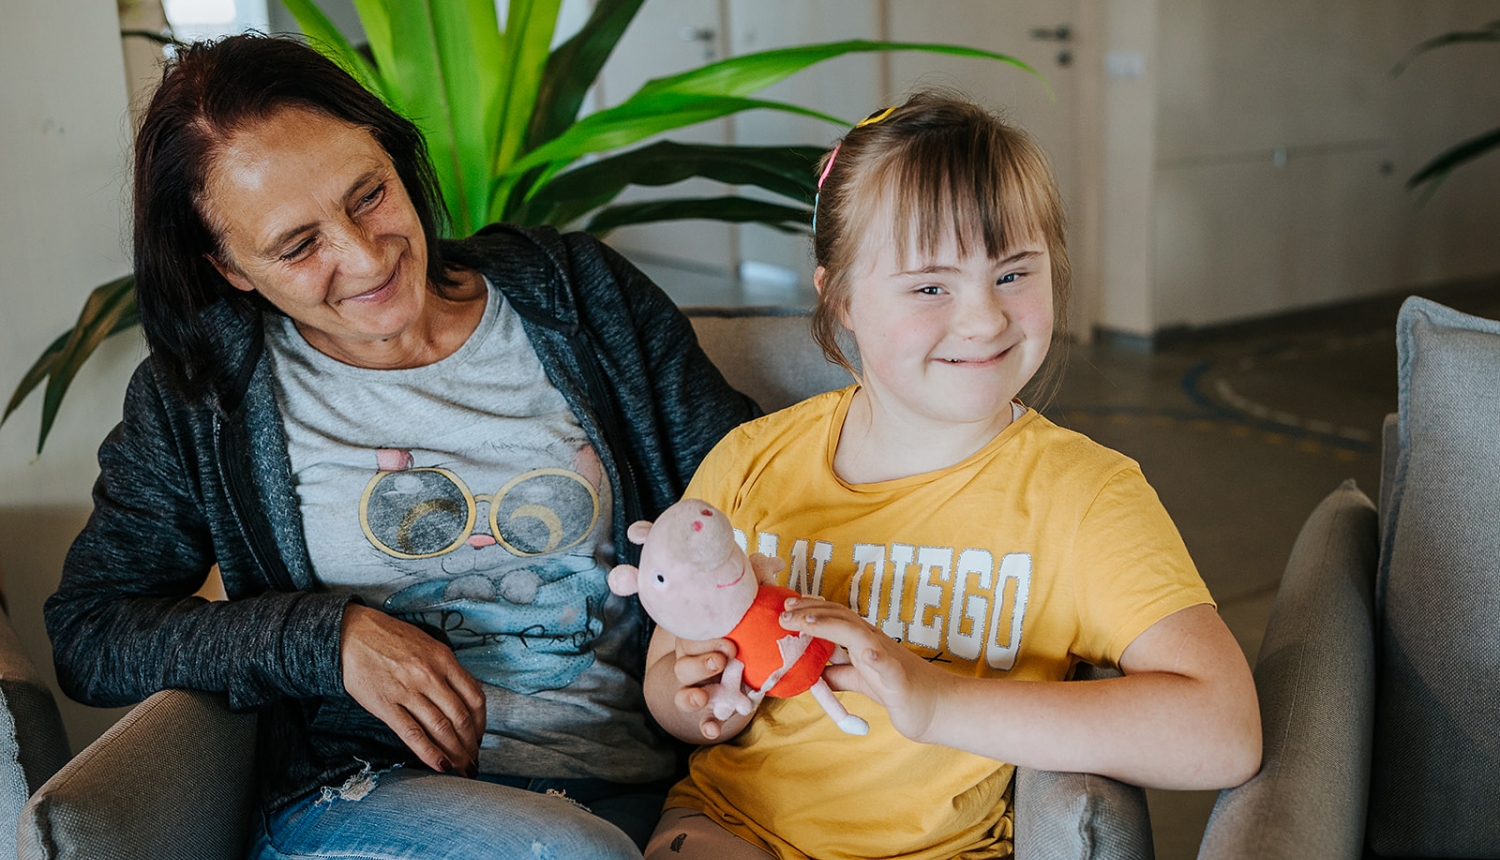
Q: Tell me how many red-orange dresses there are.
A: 1